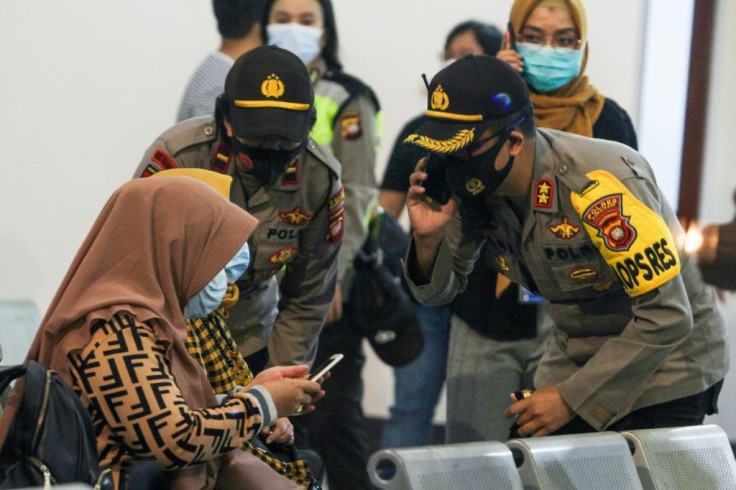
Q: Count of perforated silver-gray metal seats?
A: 3